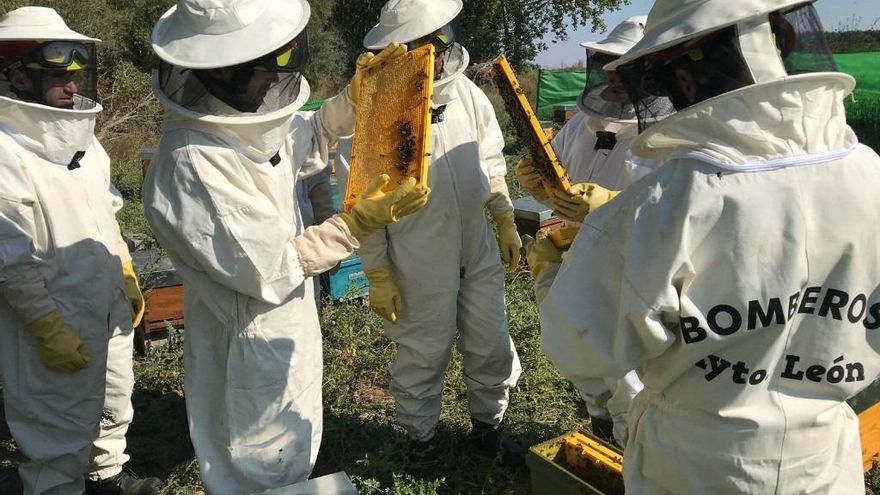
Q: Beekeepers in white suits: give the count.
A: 5